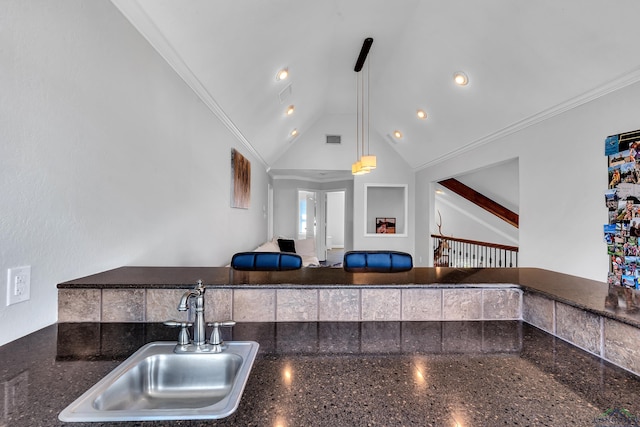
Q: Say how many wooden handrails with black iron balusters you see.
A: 1